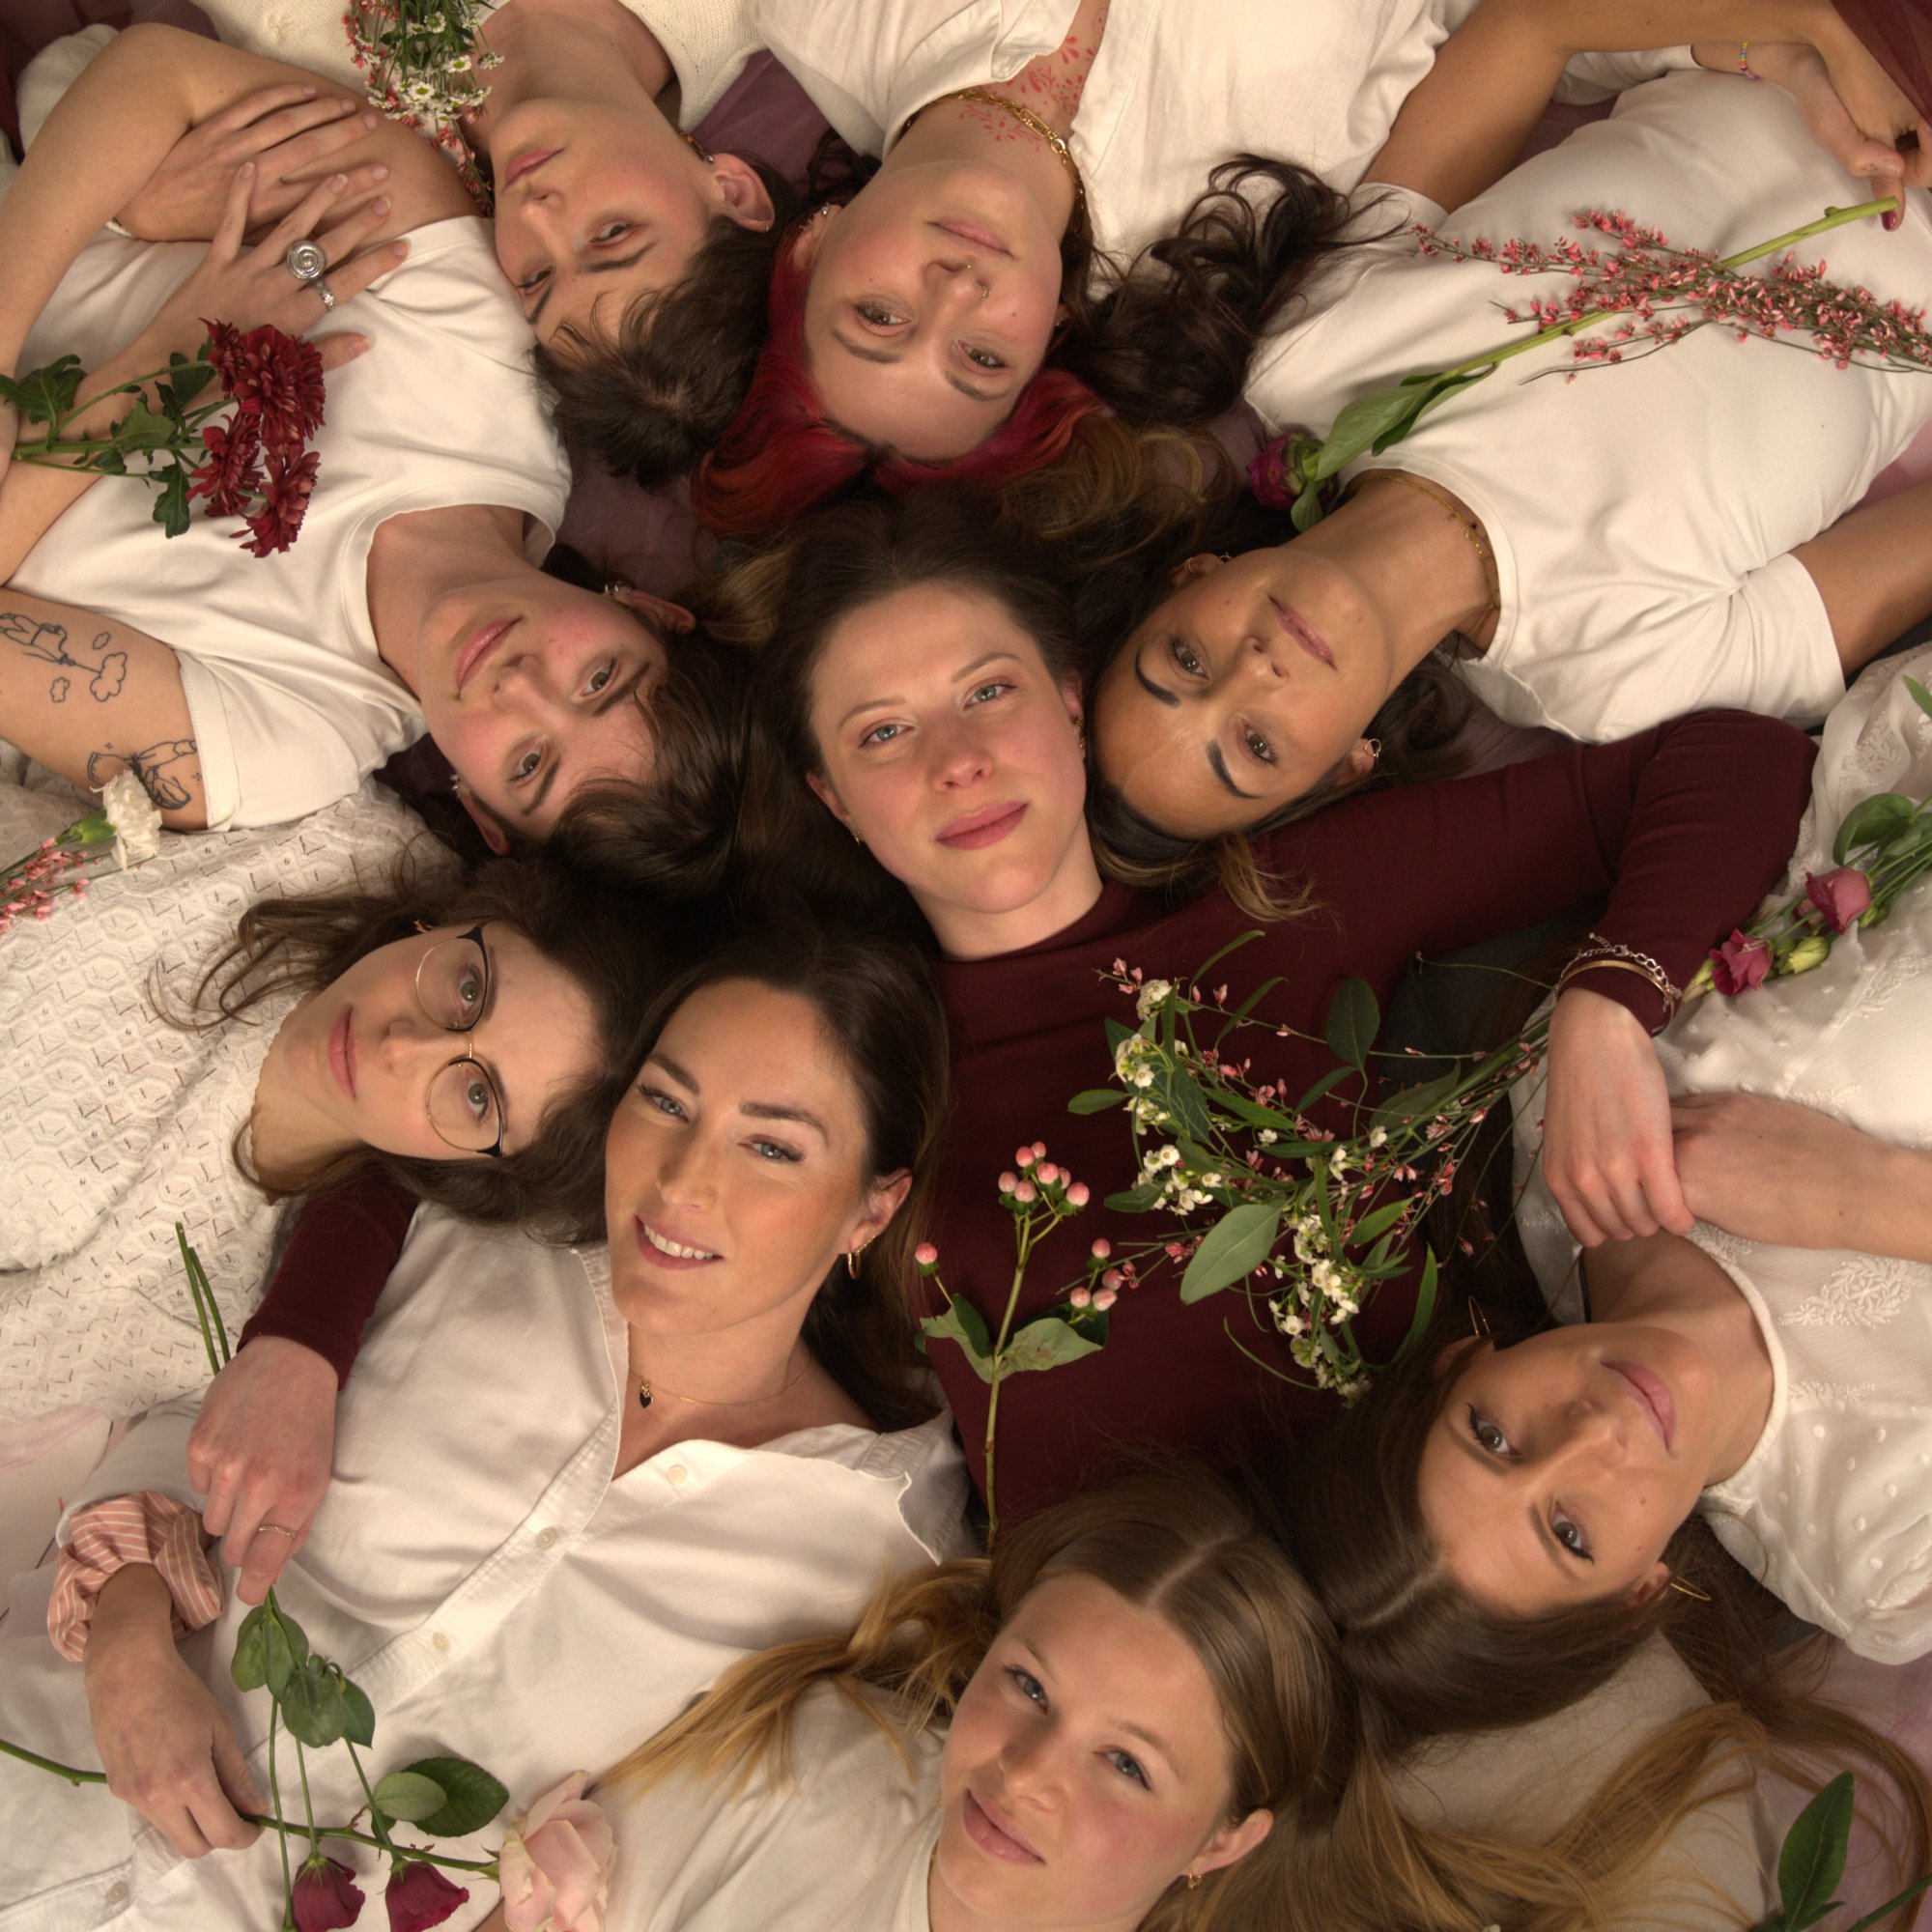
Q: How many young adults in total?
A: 9